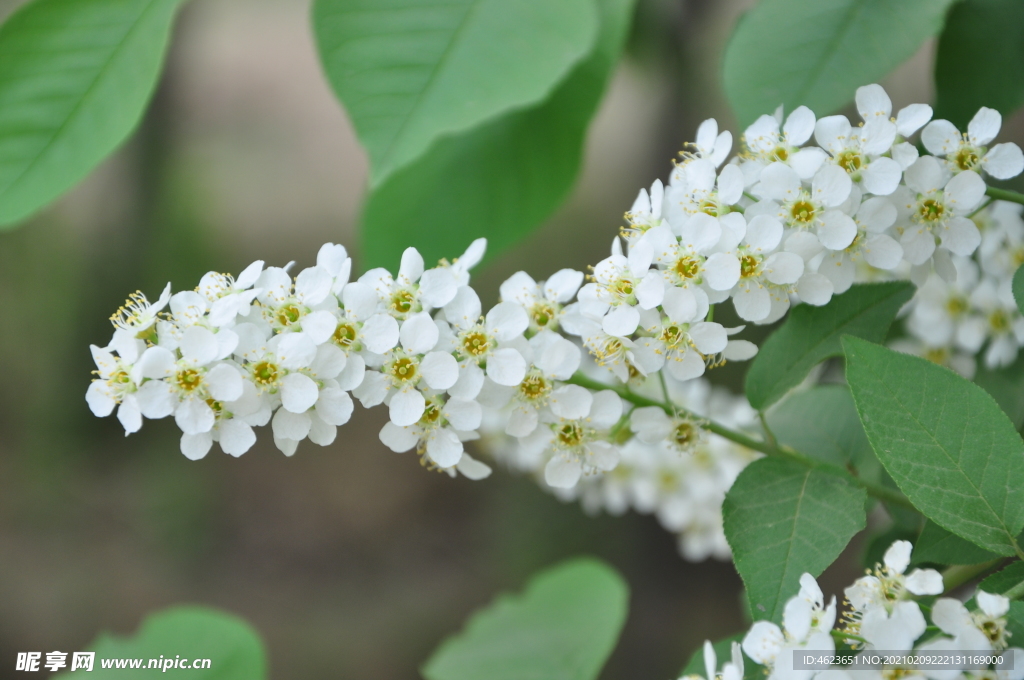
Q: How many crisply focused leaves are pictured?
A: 3